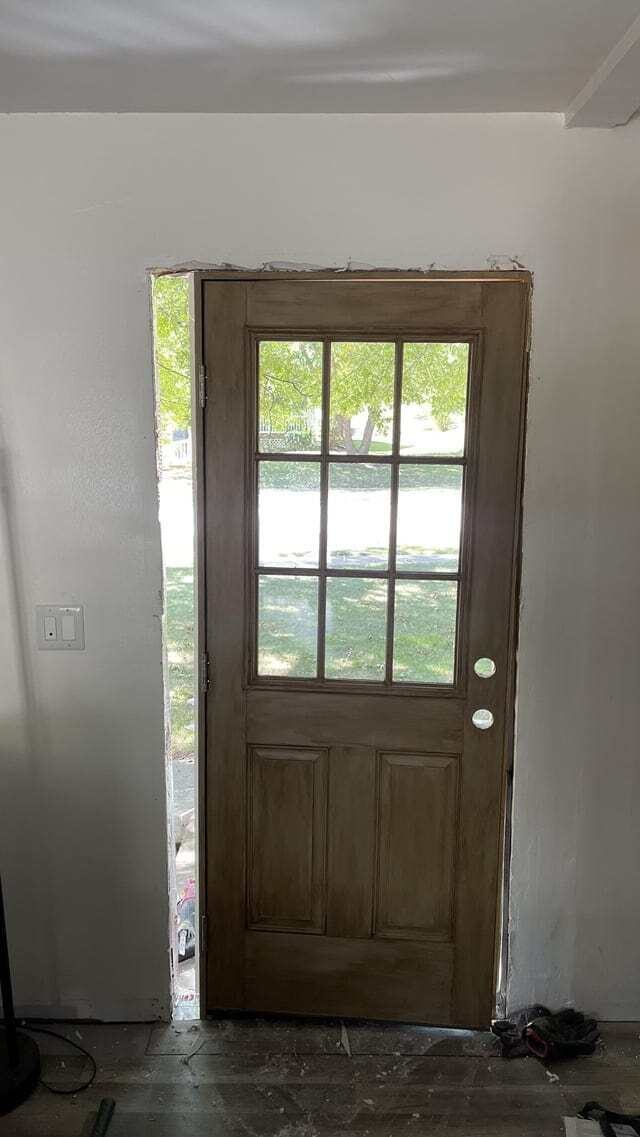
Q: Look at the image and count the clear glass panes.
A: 9